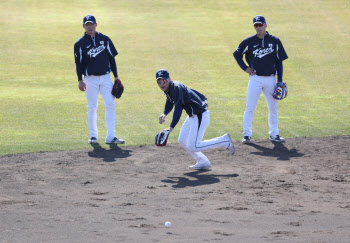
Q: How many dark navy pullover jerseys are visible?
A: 3